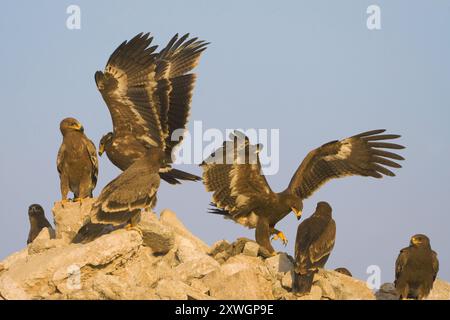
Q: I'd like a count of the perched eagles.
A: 5